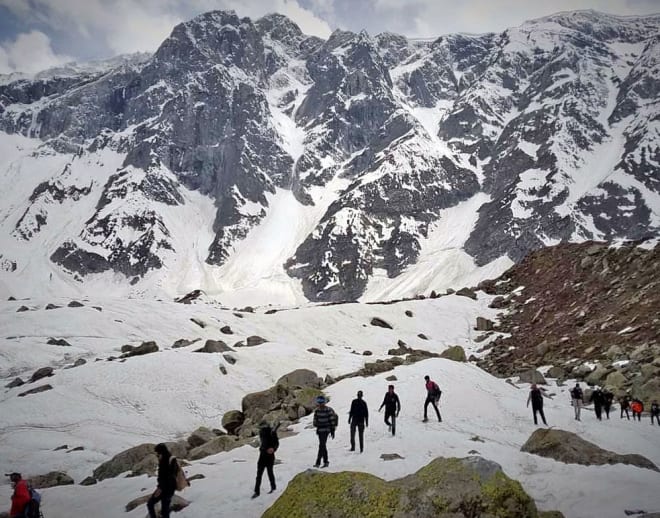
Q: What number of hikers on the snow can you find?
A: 14